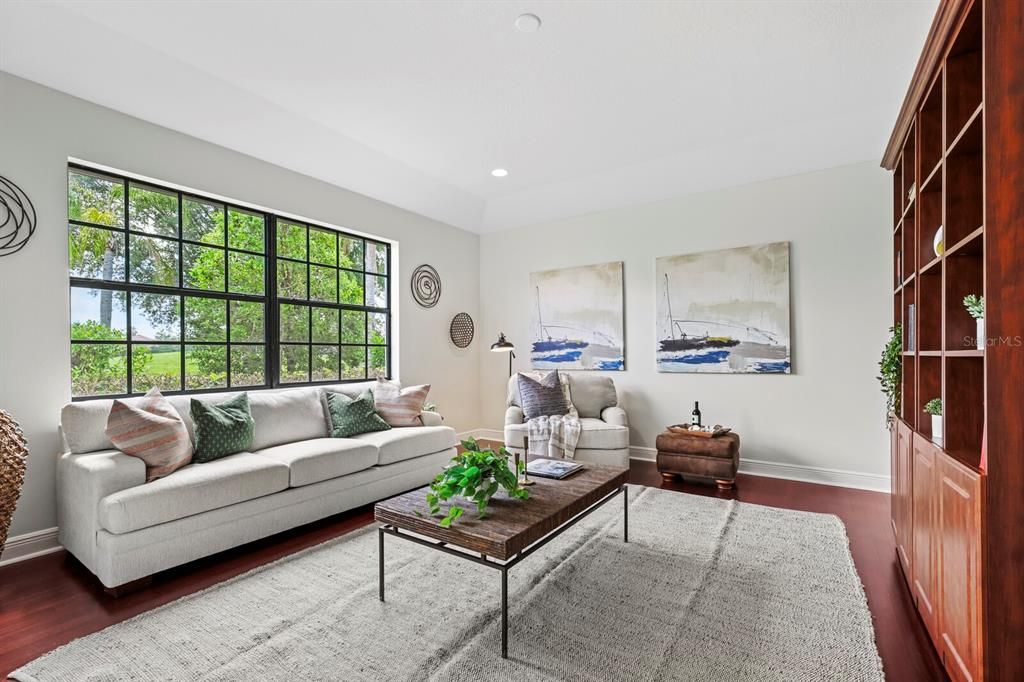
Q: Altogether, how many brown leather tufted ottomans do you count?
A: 1